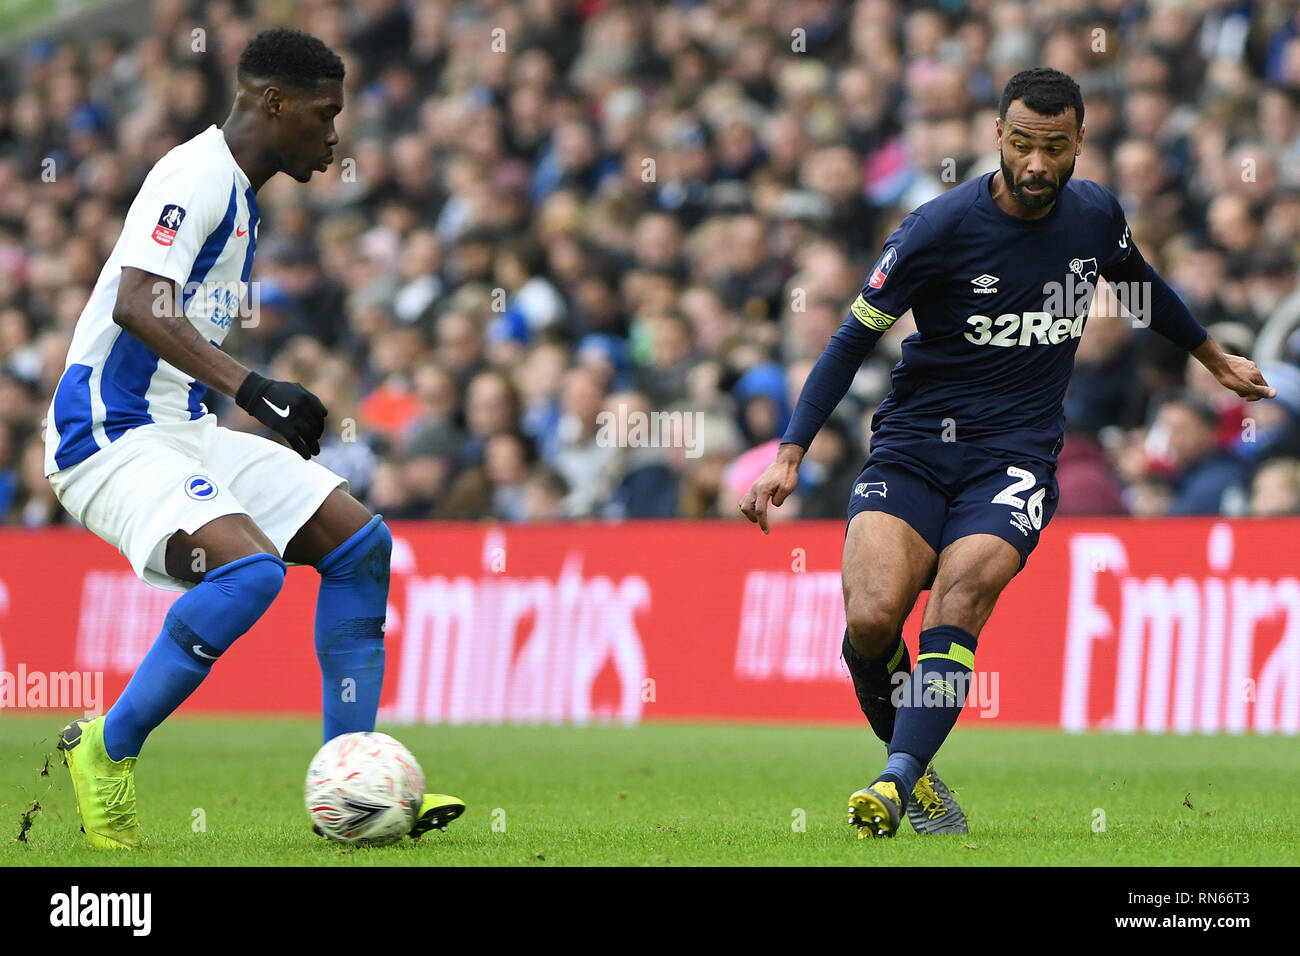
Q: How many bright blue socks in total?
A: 2